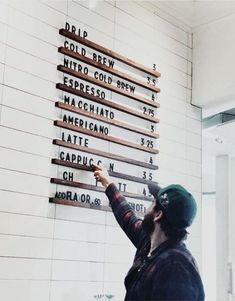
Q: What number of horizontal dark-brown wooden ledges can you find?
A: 10